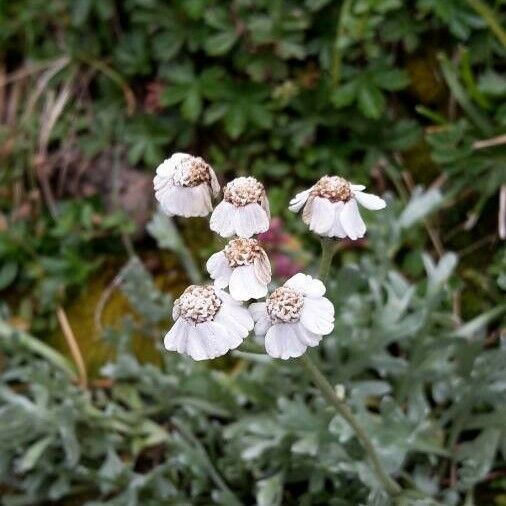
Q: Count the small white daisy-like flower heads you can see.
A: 6